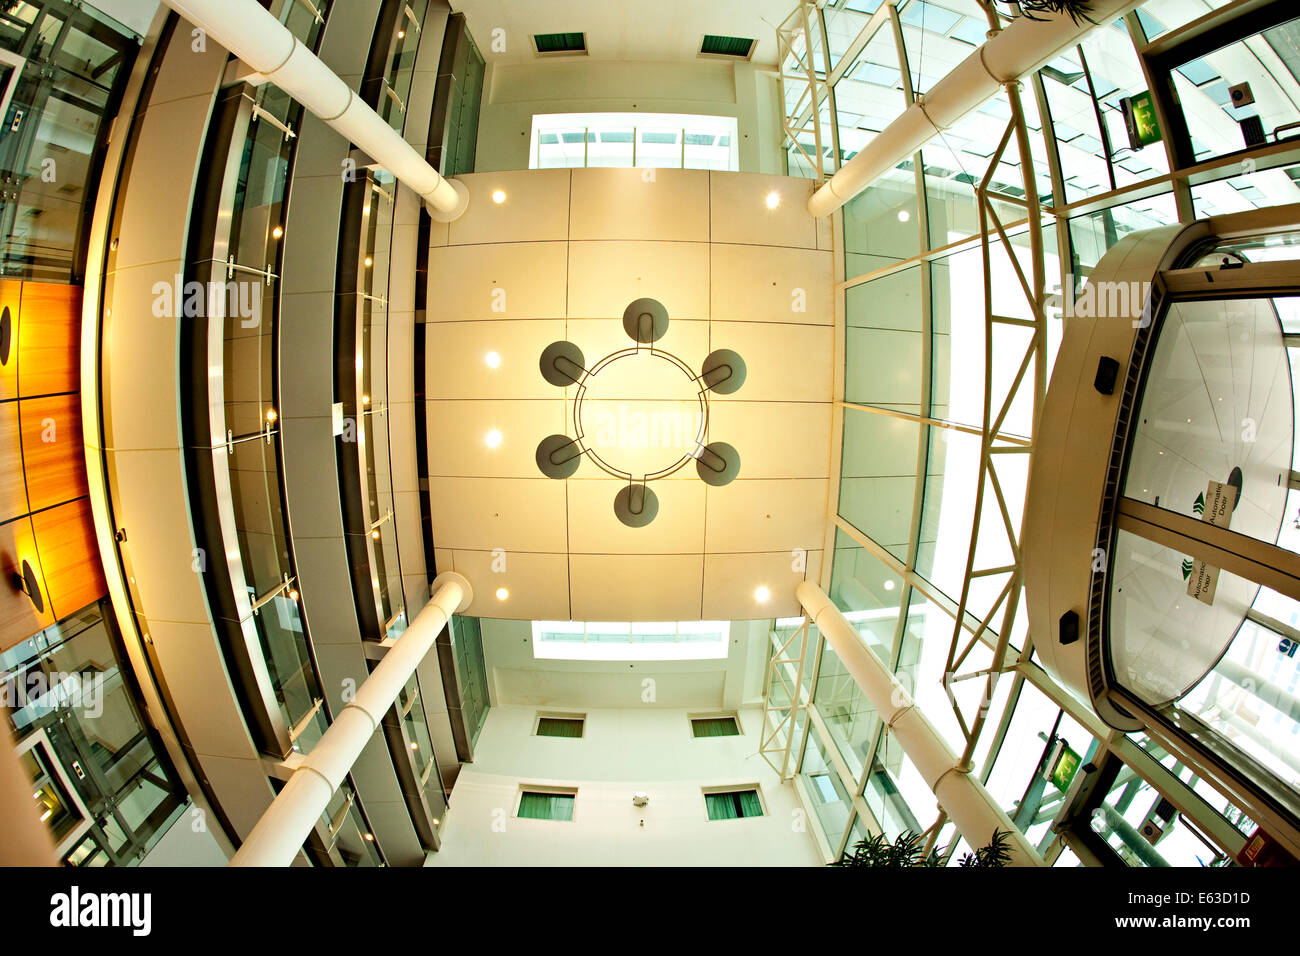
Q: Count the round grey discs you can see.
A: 6